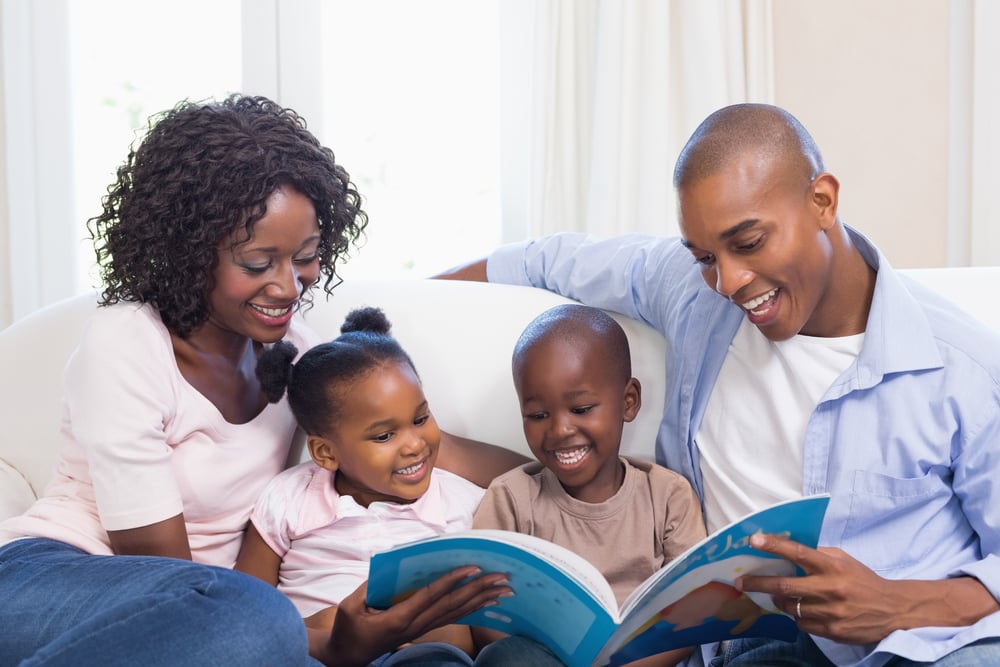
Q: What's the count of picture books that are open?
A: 1